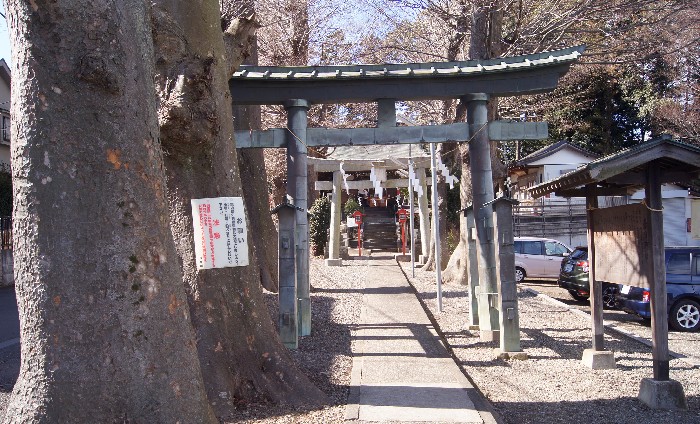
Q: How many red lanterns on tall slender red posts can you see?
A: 2